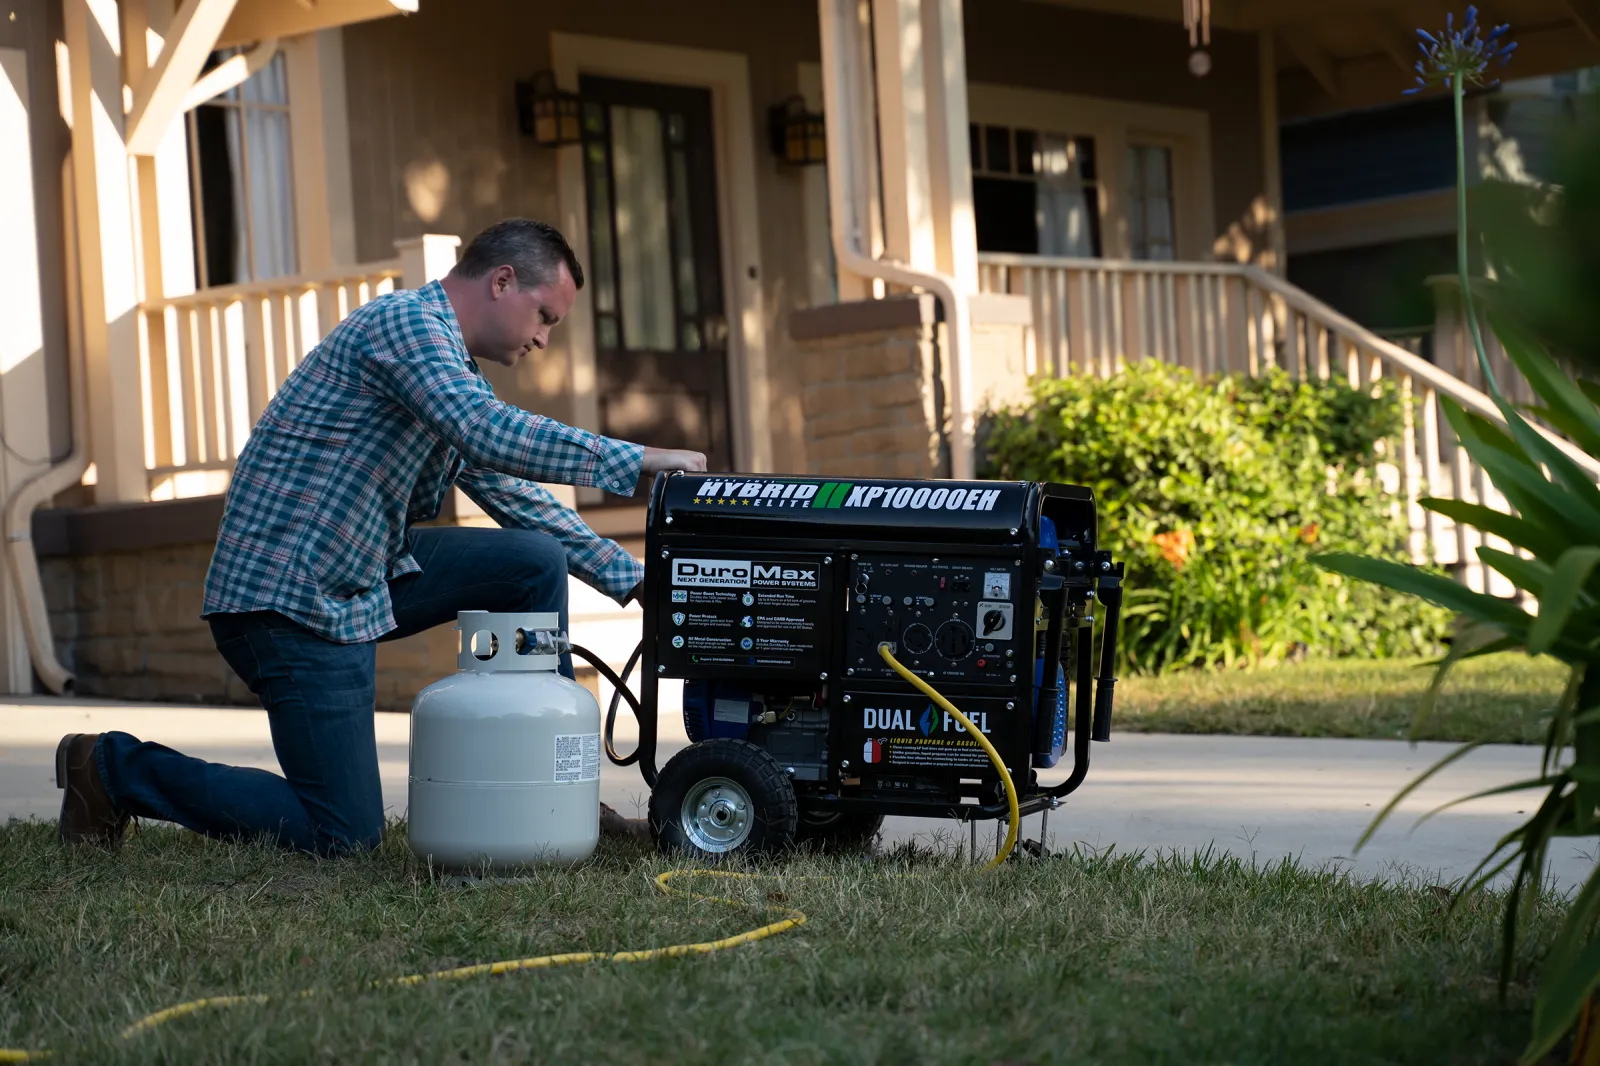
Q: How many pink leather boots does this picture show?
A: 0